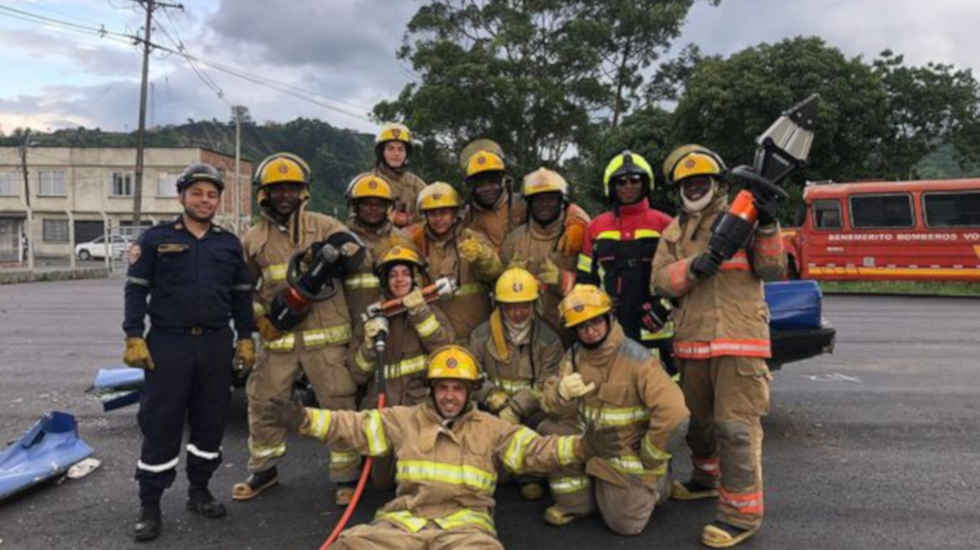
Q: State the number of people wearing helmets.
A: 13